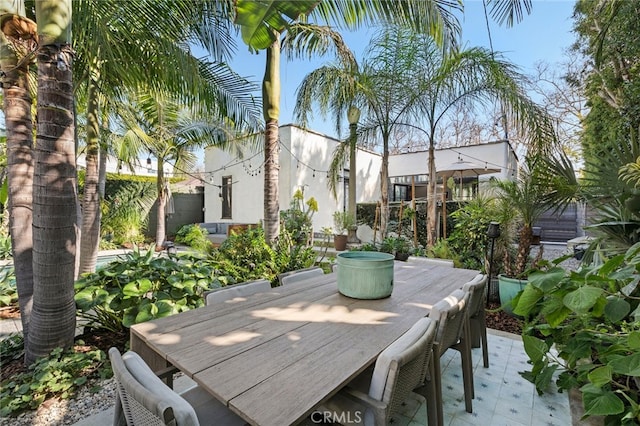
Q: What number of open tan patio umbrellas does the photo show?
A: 1